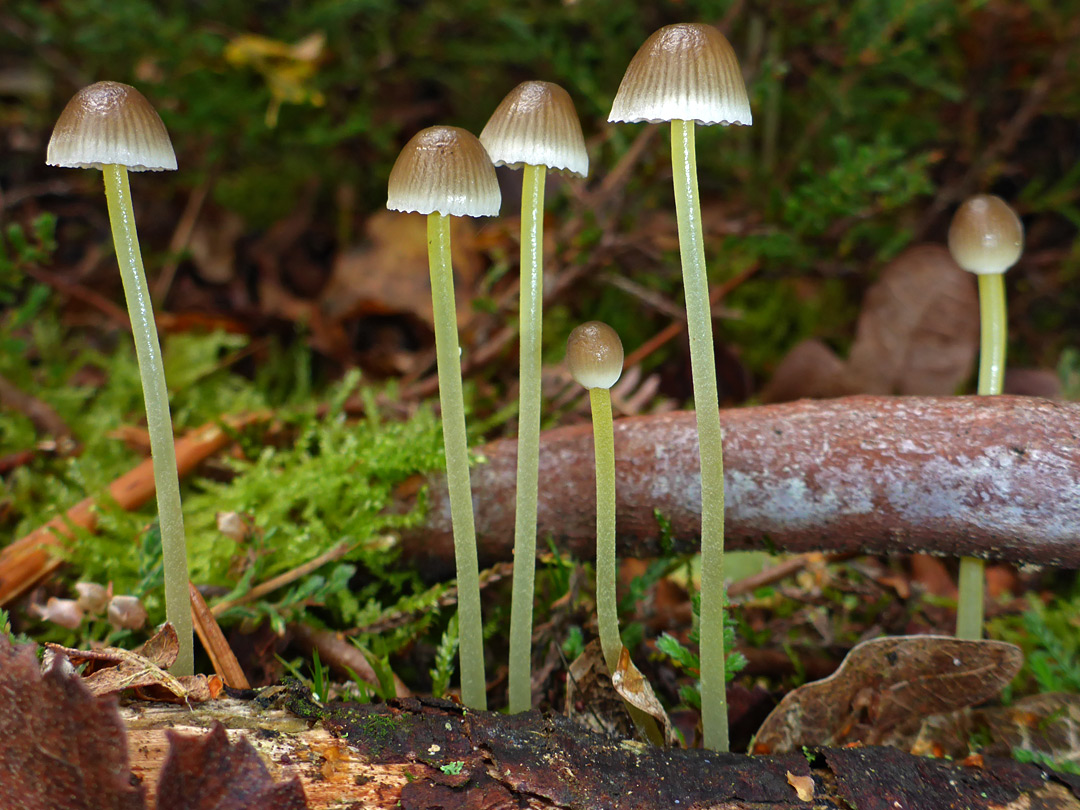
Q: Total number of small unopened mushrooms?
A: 2